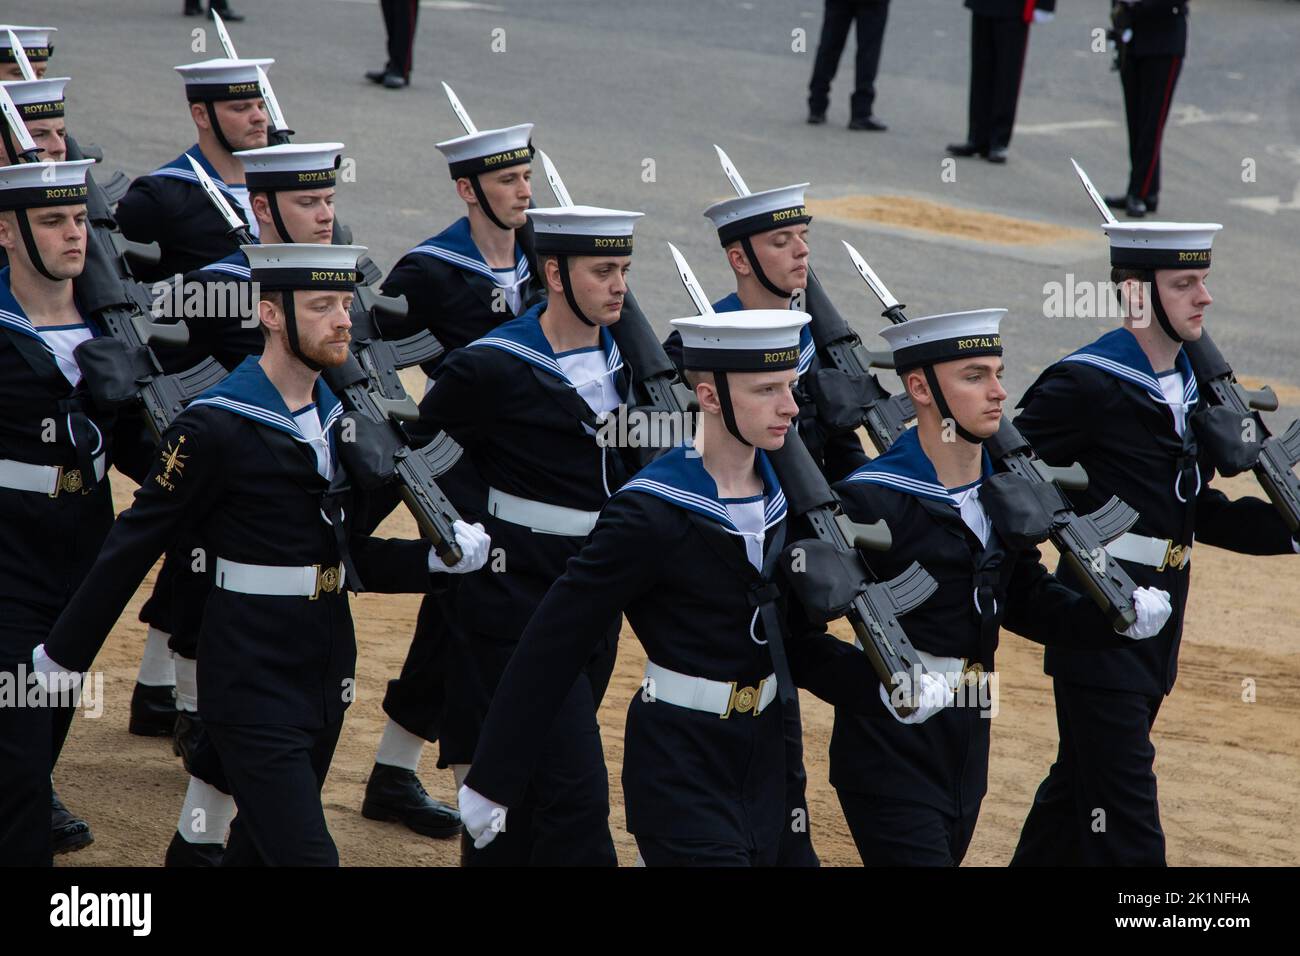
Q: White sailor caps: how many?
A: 12